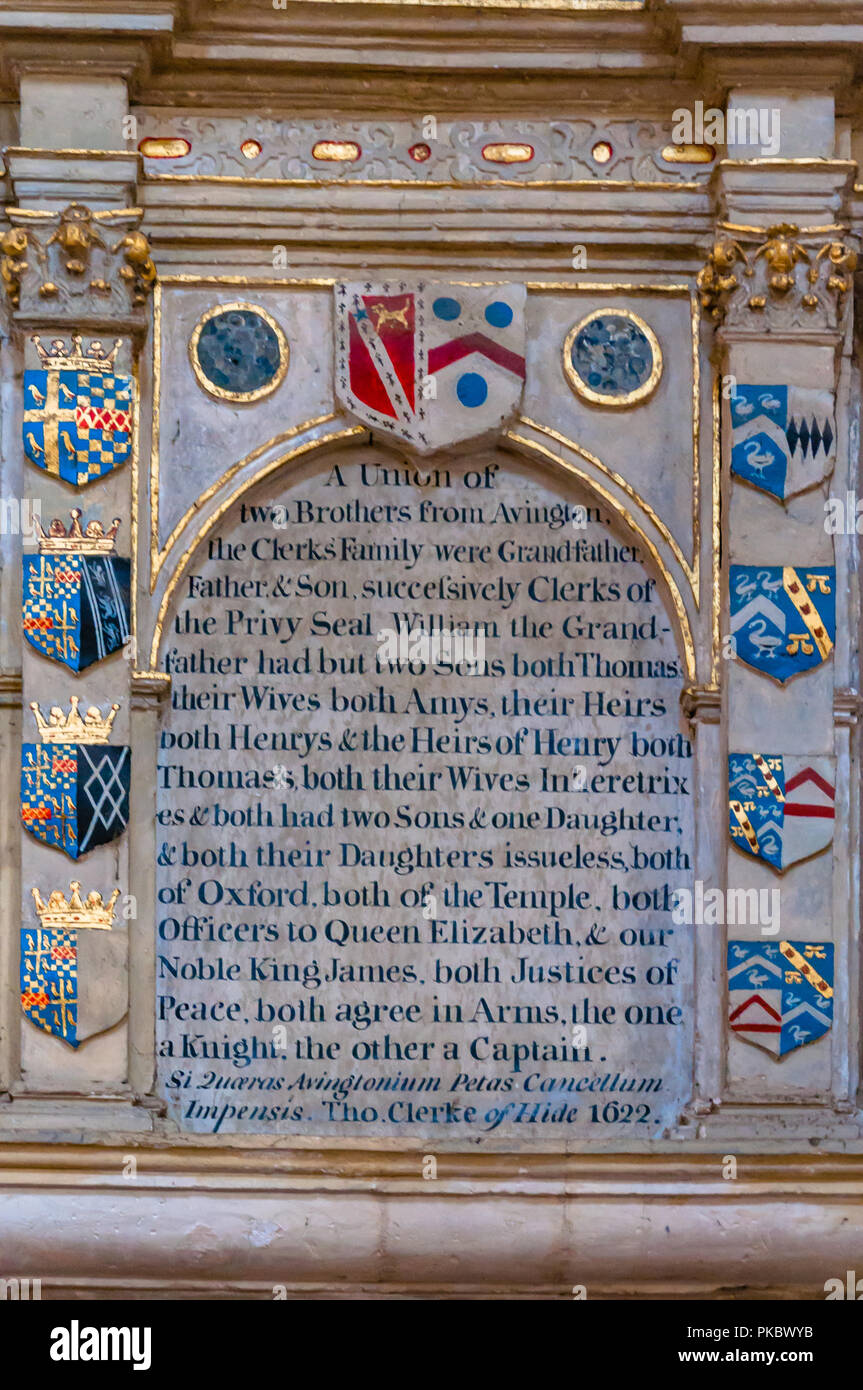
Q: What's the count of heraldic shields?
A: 9